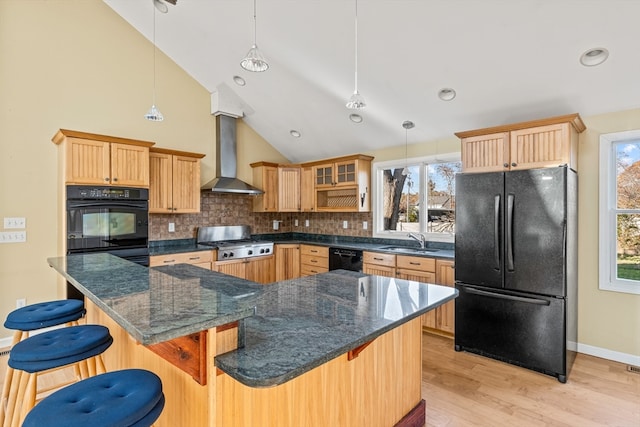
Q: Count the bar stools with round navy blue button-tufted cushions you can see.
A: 3